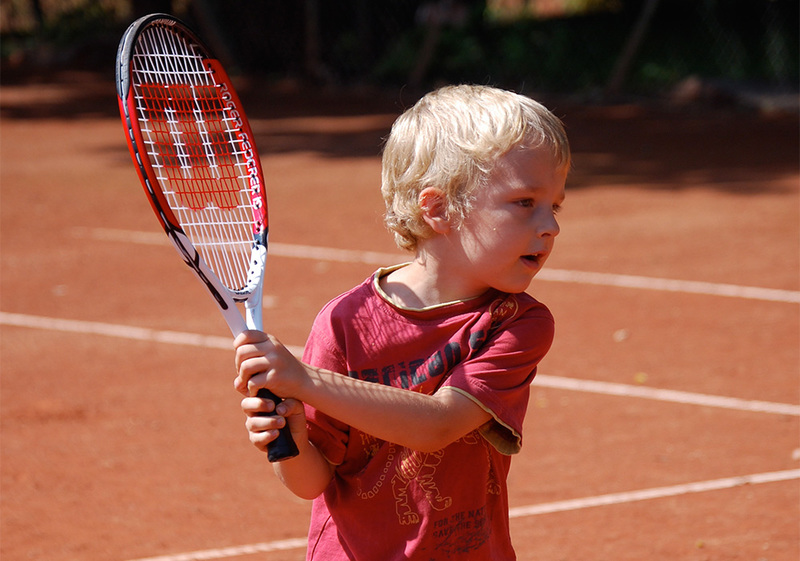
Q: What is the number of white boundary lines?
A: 3